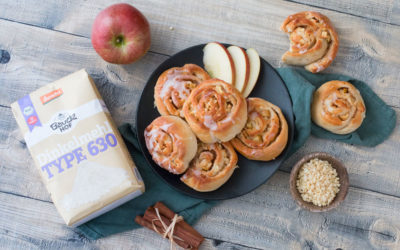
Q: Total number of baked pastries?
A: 7